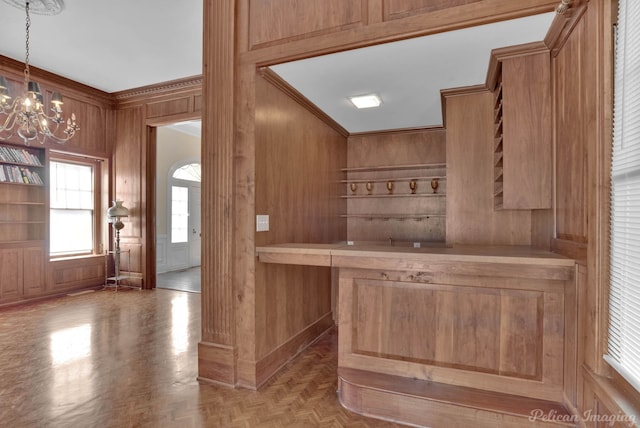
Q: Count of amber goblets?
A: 5